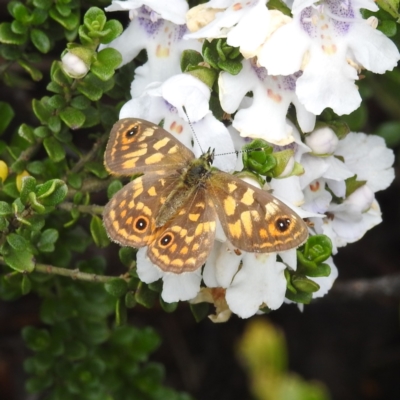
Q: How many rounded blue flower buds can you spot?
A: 0